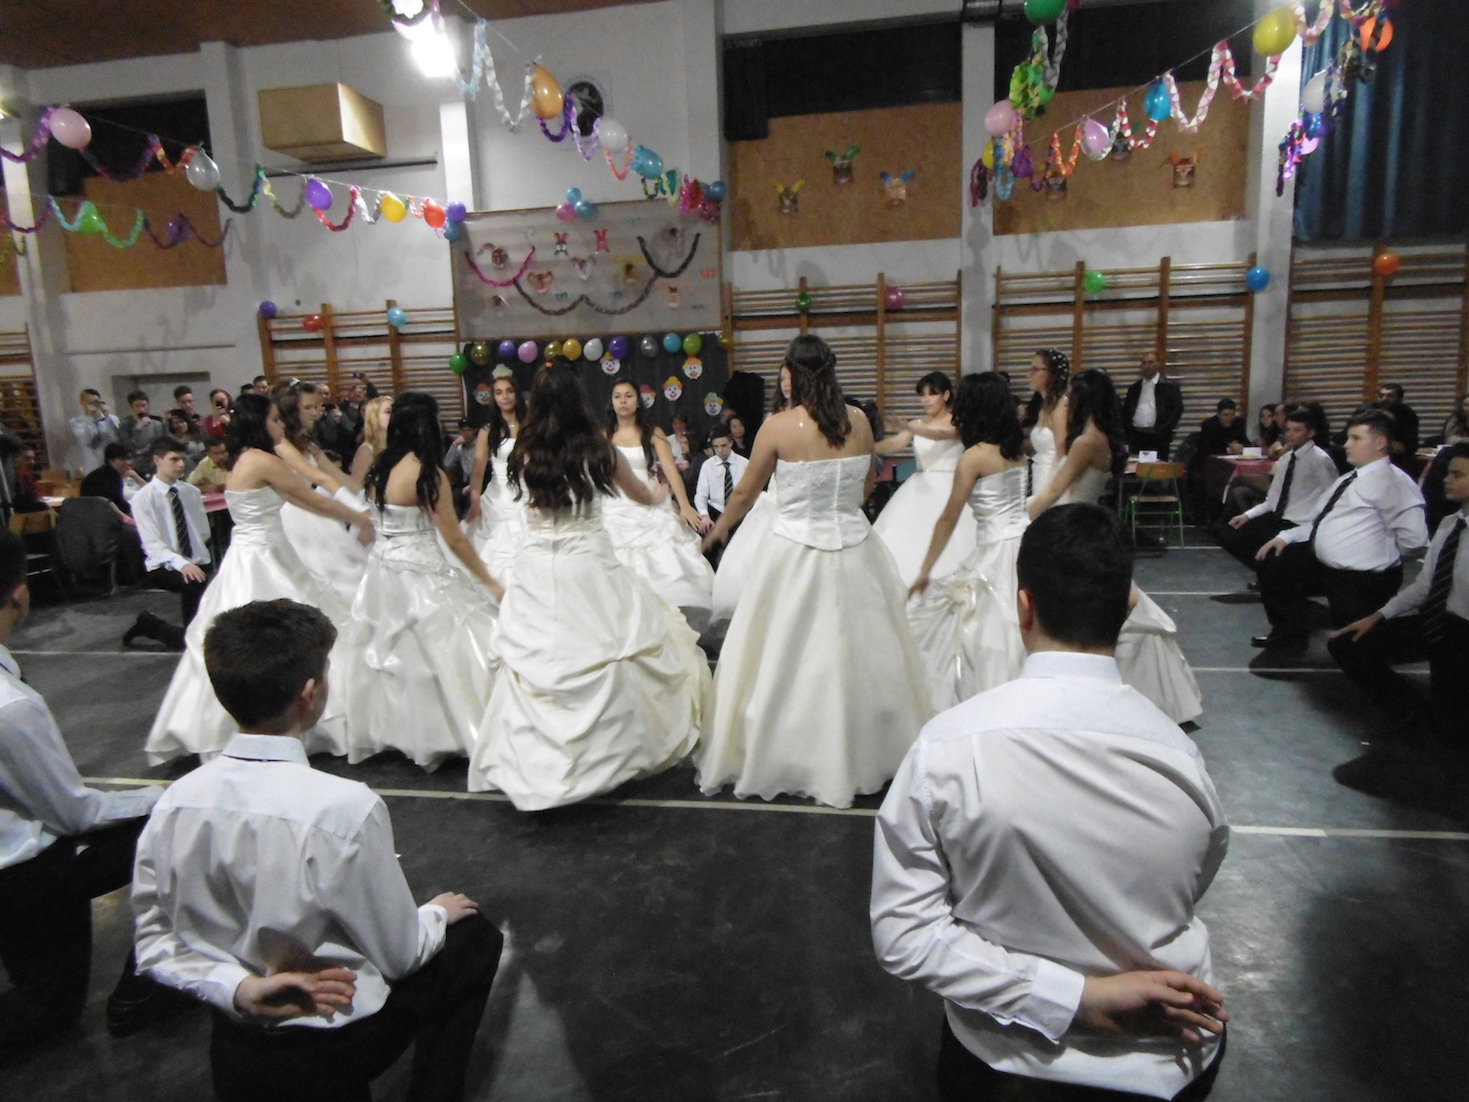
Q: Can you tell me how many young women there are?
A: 13